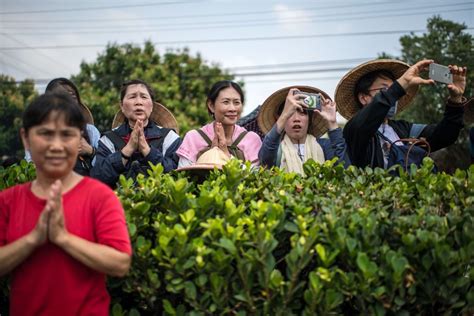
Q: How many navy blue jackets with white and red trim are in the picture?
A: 1